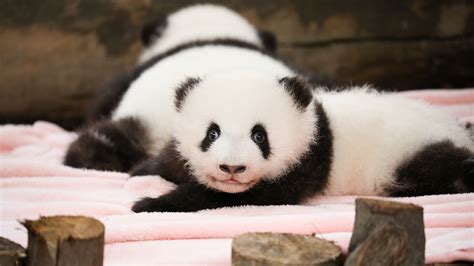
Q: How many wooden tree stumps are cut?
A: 4